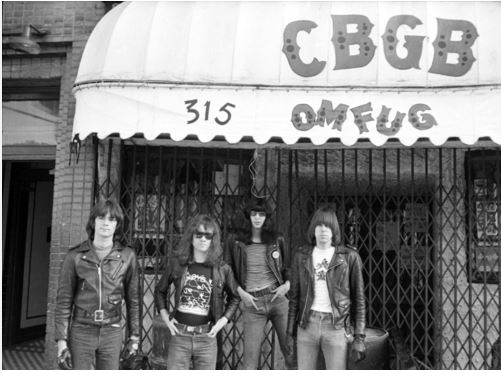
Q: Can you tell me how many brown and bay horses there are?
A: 0